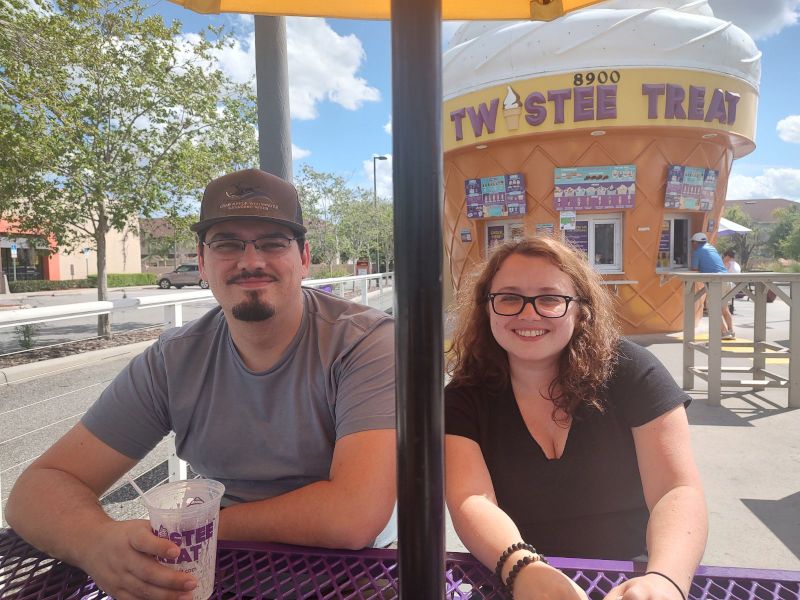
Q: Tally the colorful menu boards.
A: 3